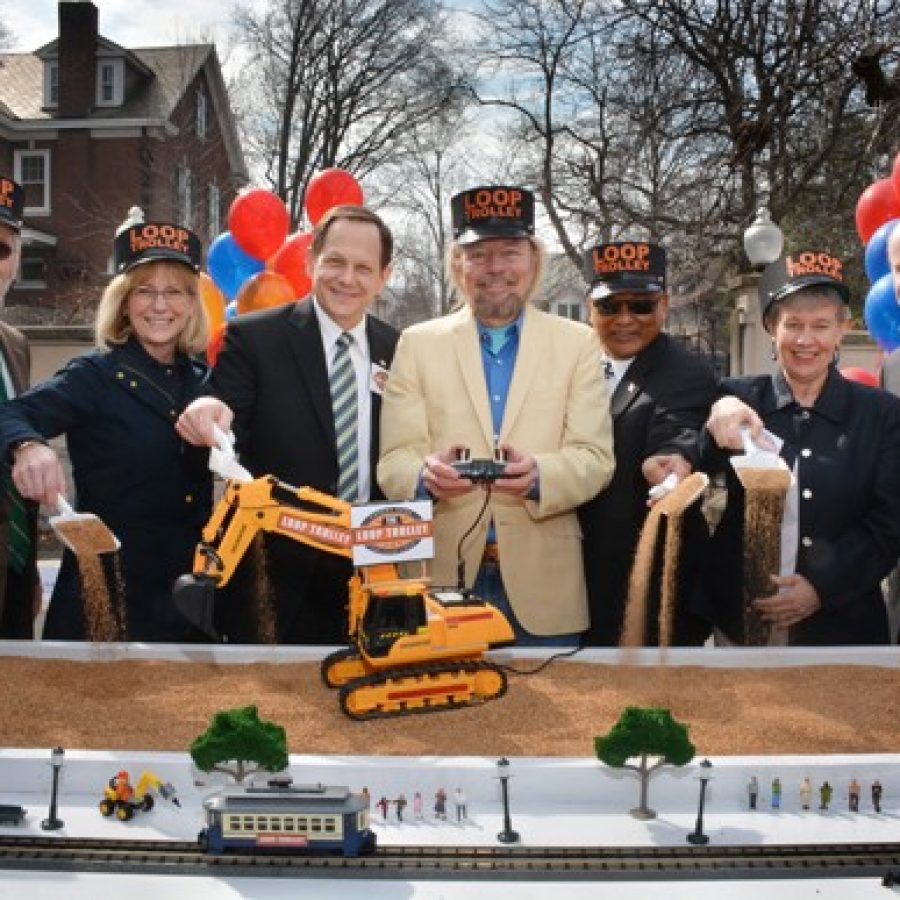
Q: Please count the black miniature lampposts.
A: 3